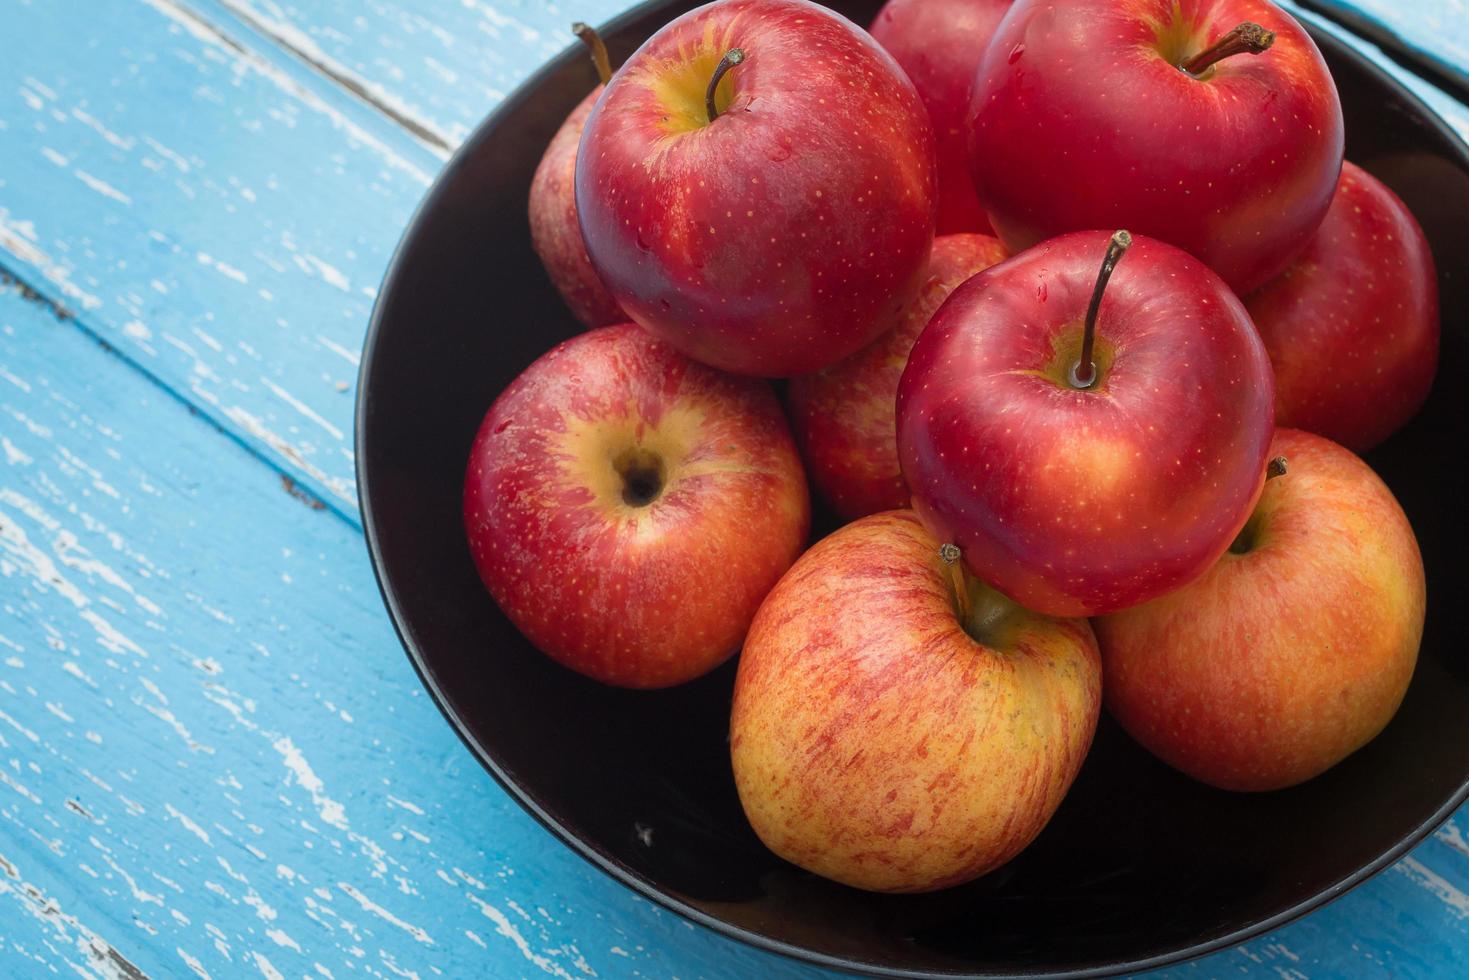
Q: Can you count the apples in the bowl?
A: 10